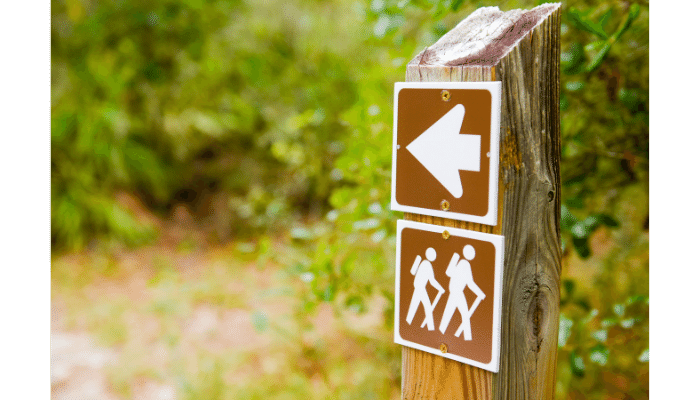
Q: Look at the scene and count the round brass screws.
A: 4